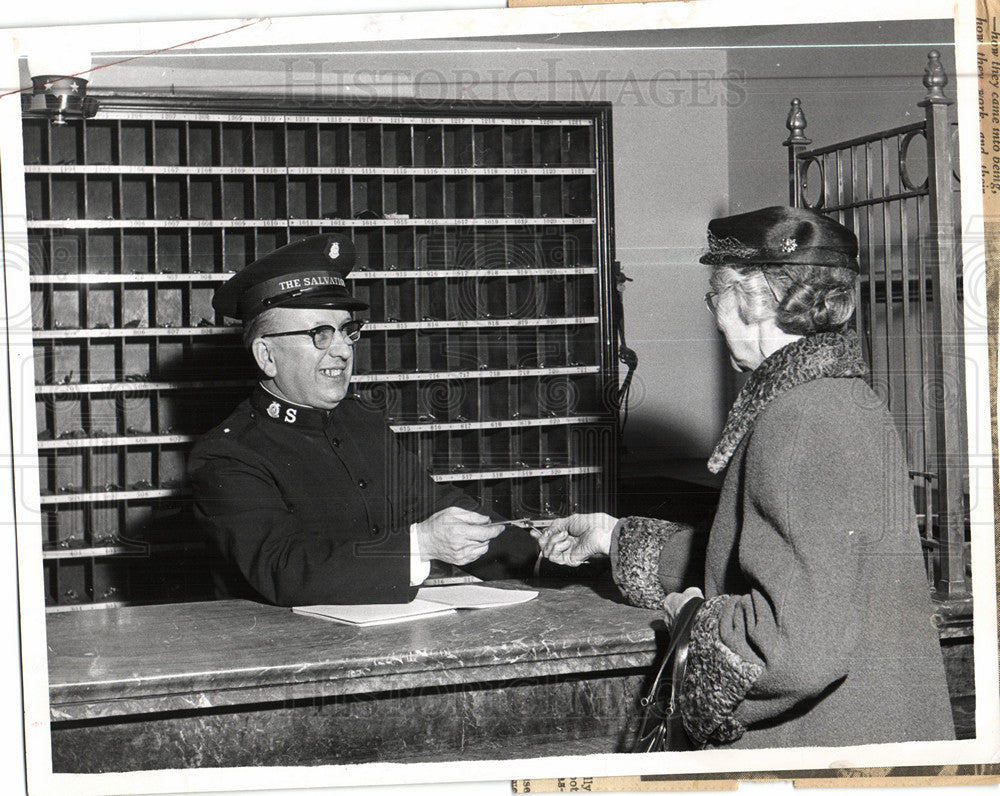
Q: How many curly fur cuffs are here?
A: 2